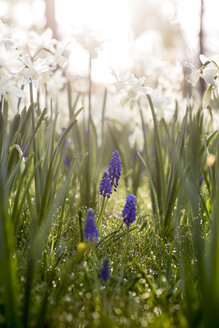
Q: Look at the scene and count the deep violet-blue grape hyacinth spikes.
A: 5